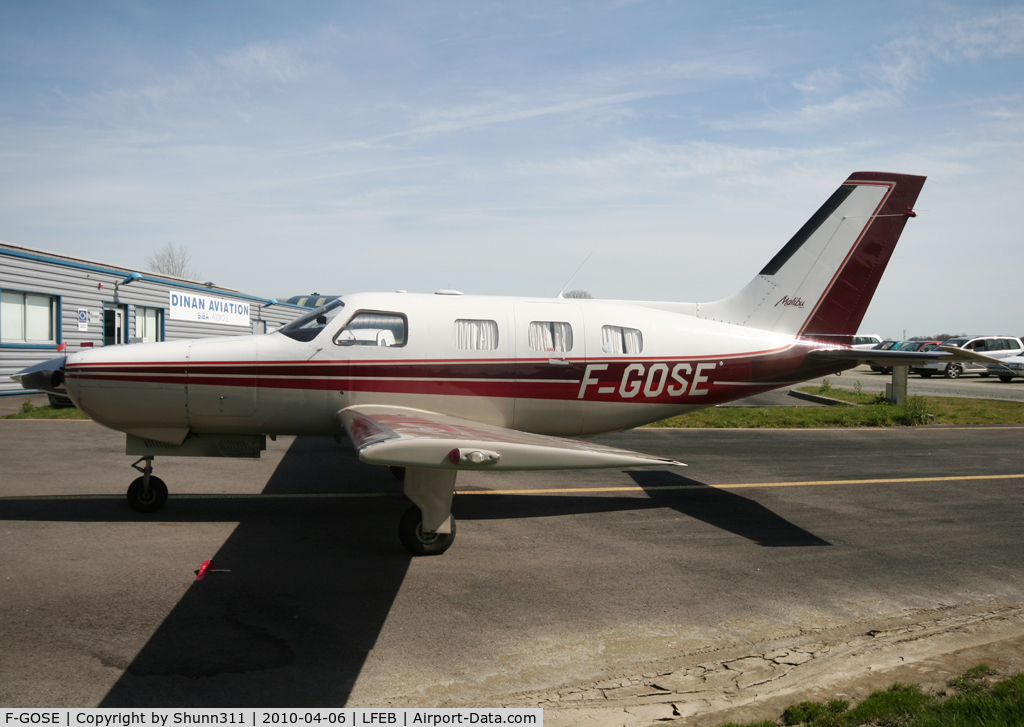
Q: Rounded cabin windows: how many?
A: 3